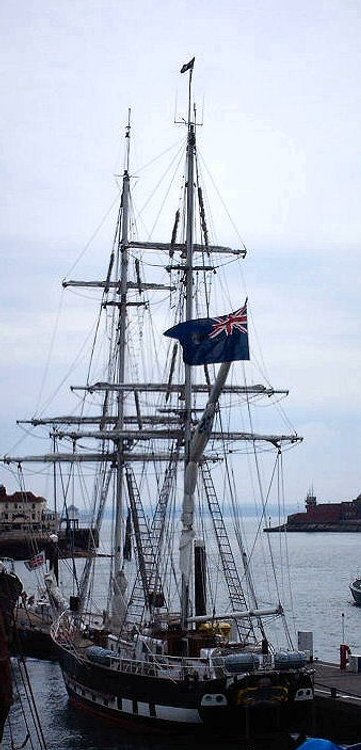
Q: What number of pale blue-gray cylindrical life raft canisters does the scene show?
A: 3